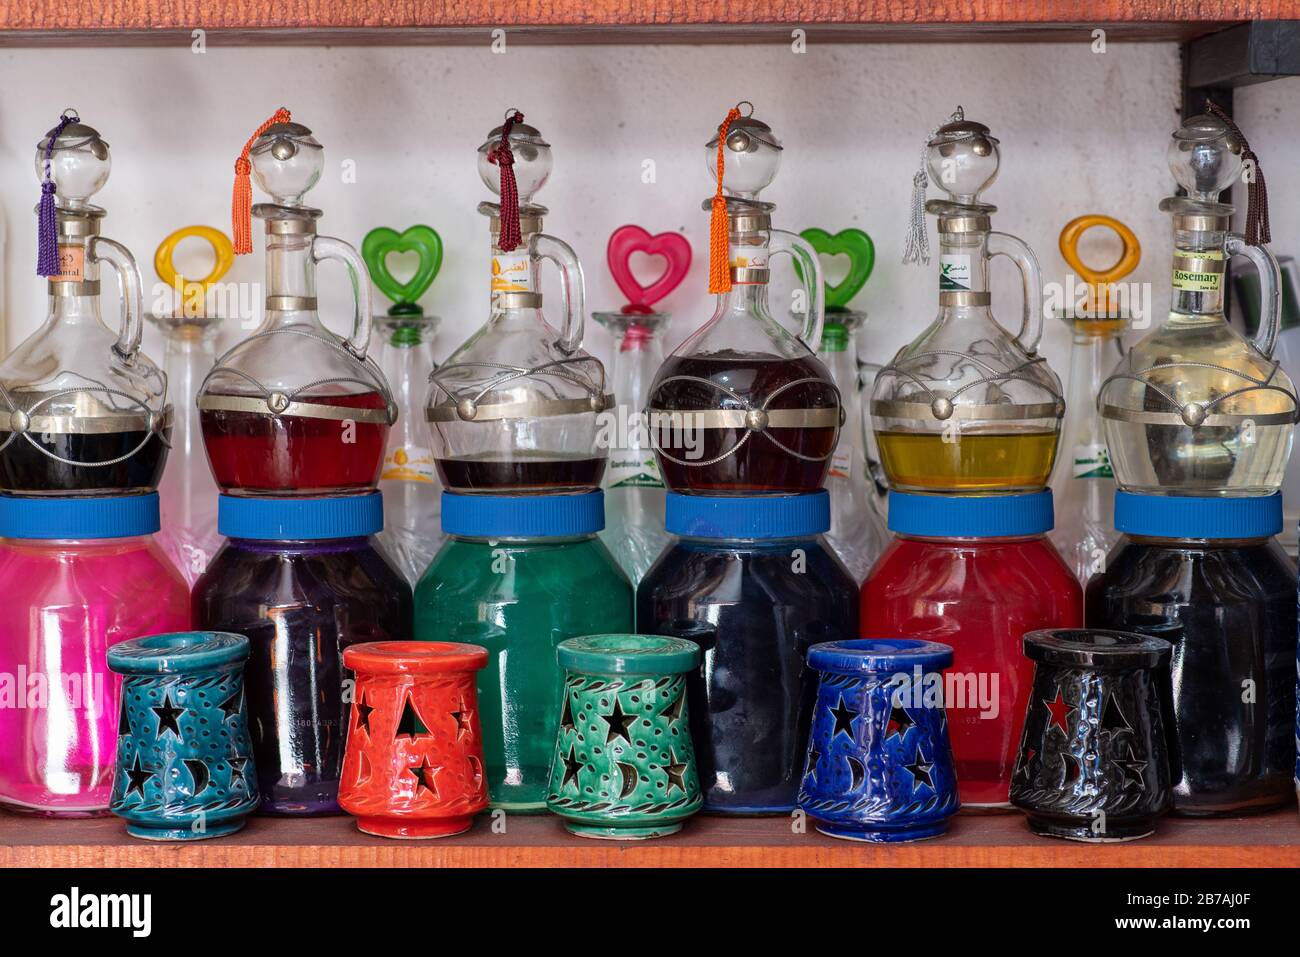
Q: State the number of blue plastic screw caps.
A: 6